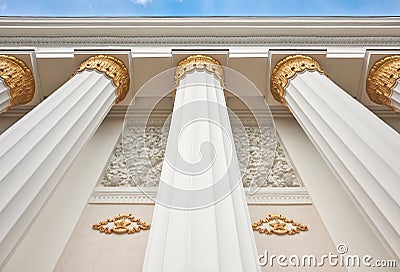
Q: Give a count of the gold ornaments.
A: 7